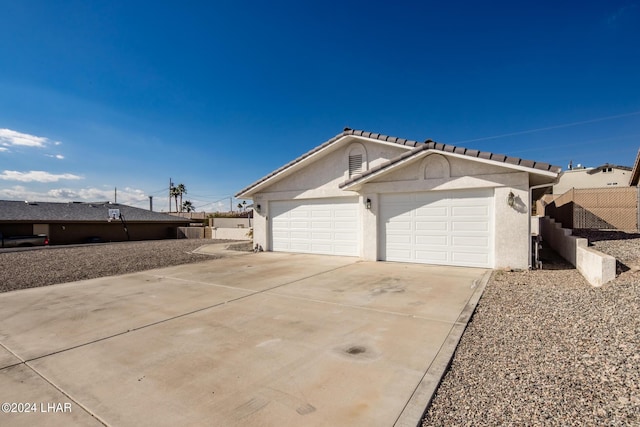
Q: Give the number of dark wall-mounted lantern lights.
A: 3